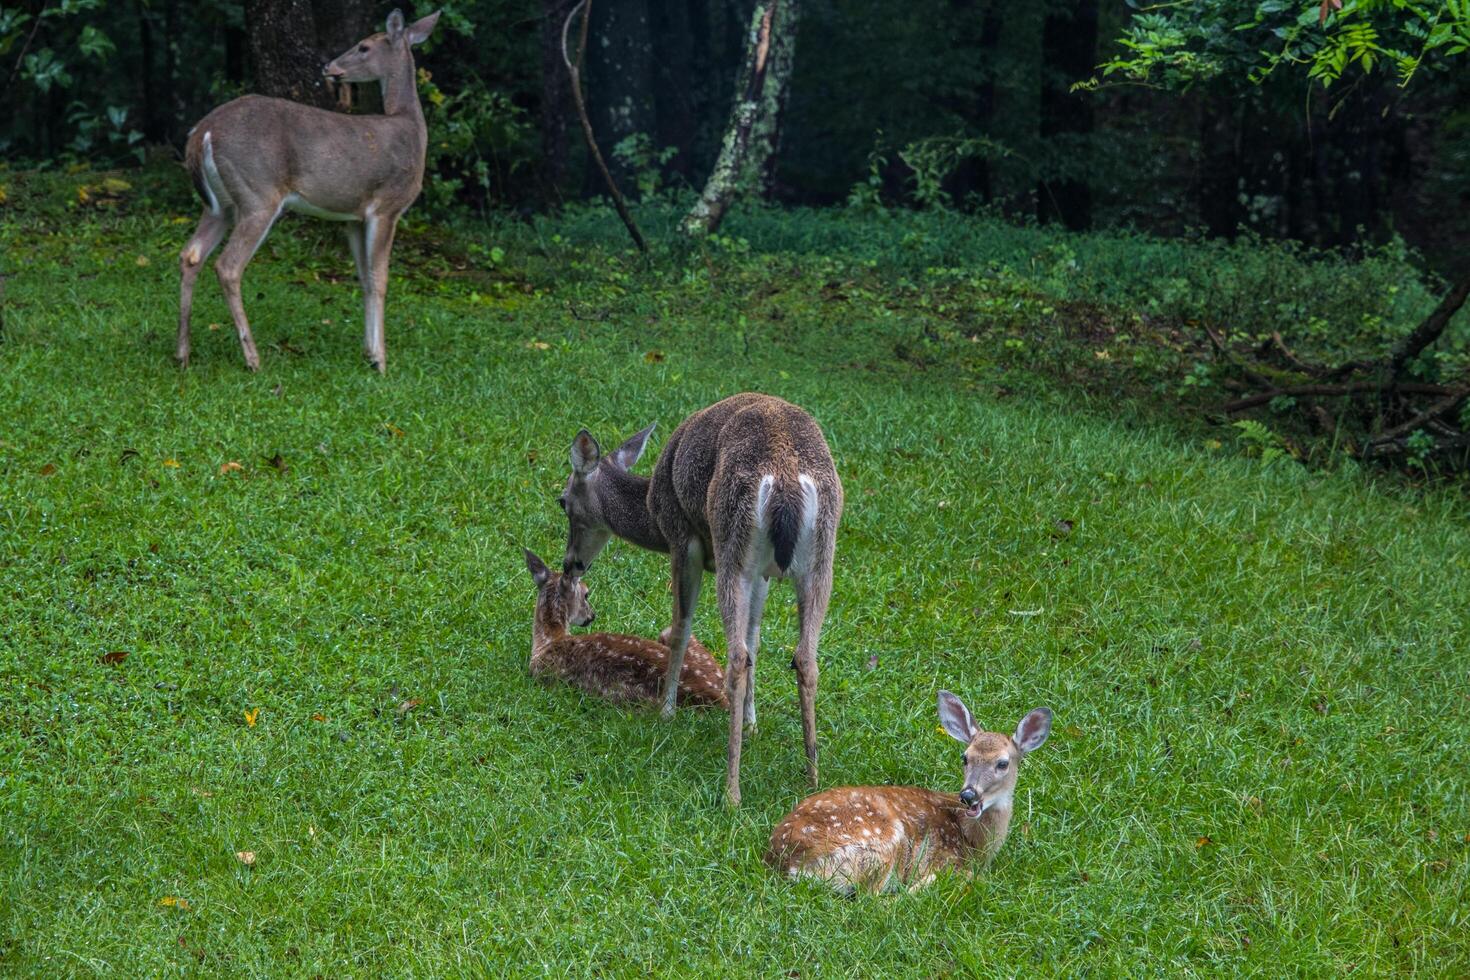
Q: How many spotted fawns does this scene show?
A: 2